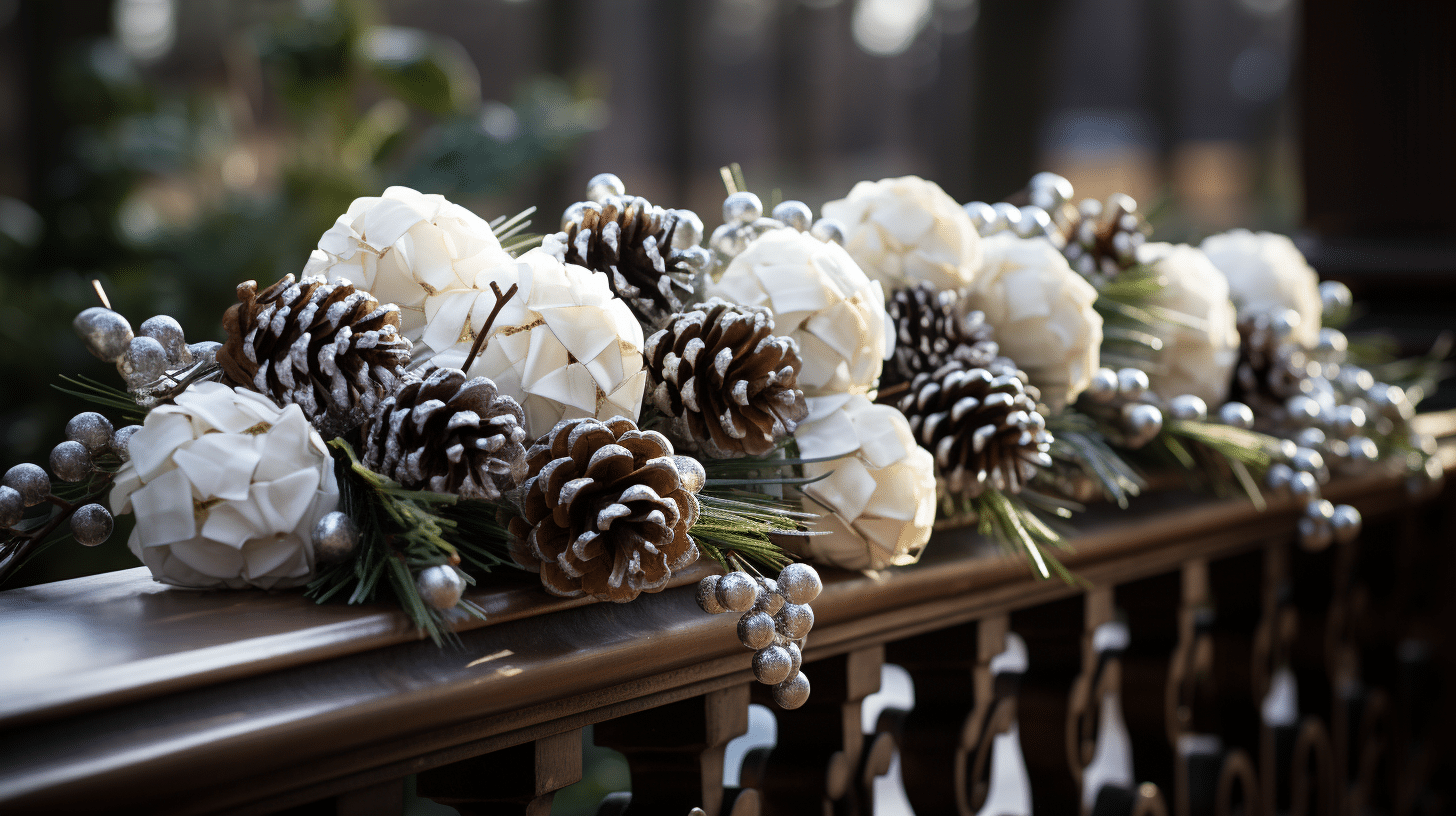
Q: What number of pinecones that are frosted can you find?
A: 9